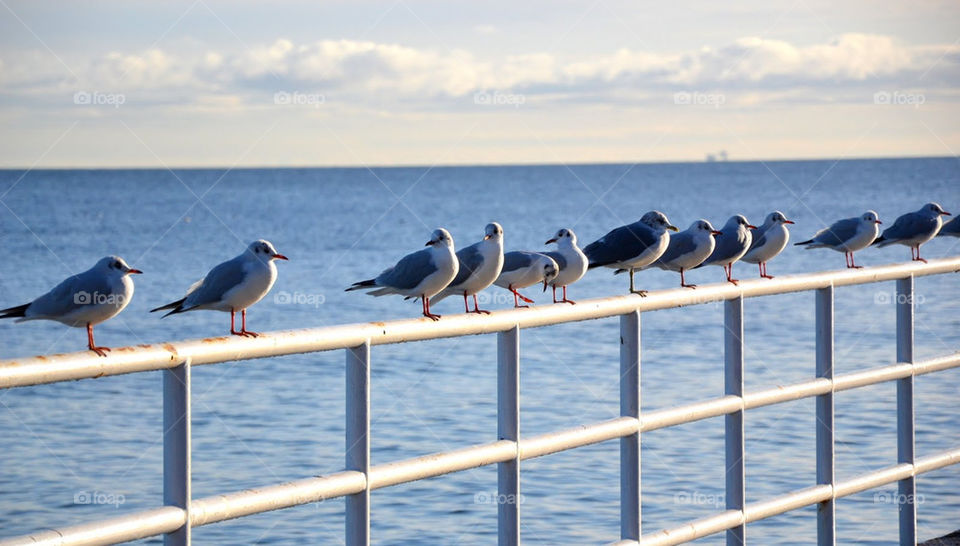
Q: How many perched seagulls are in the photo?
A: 13